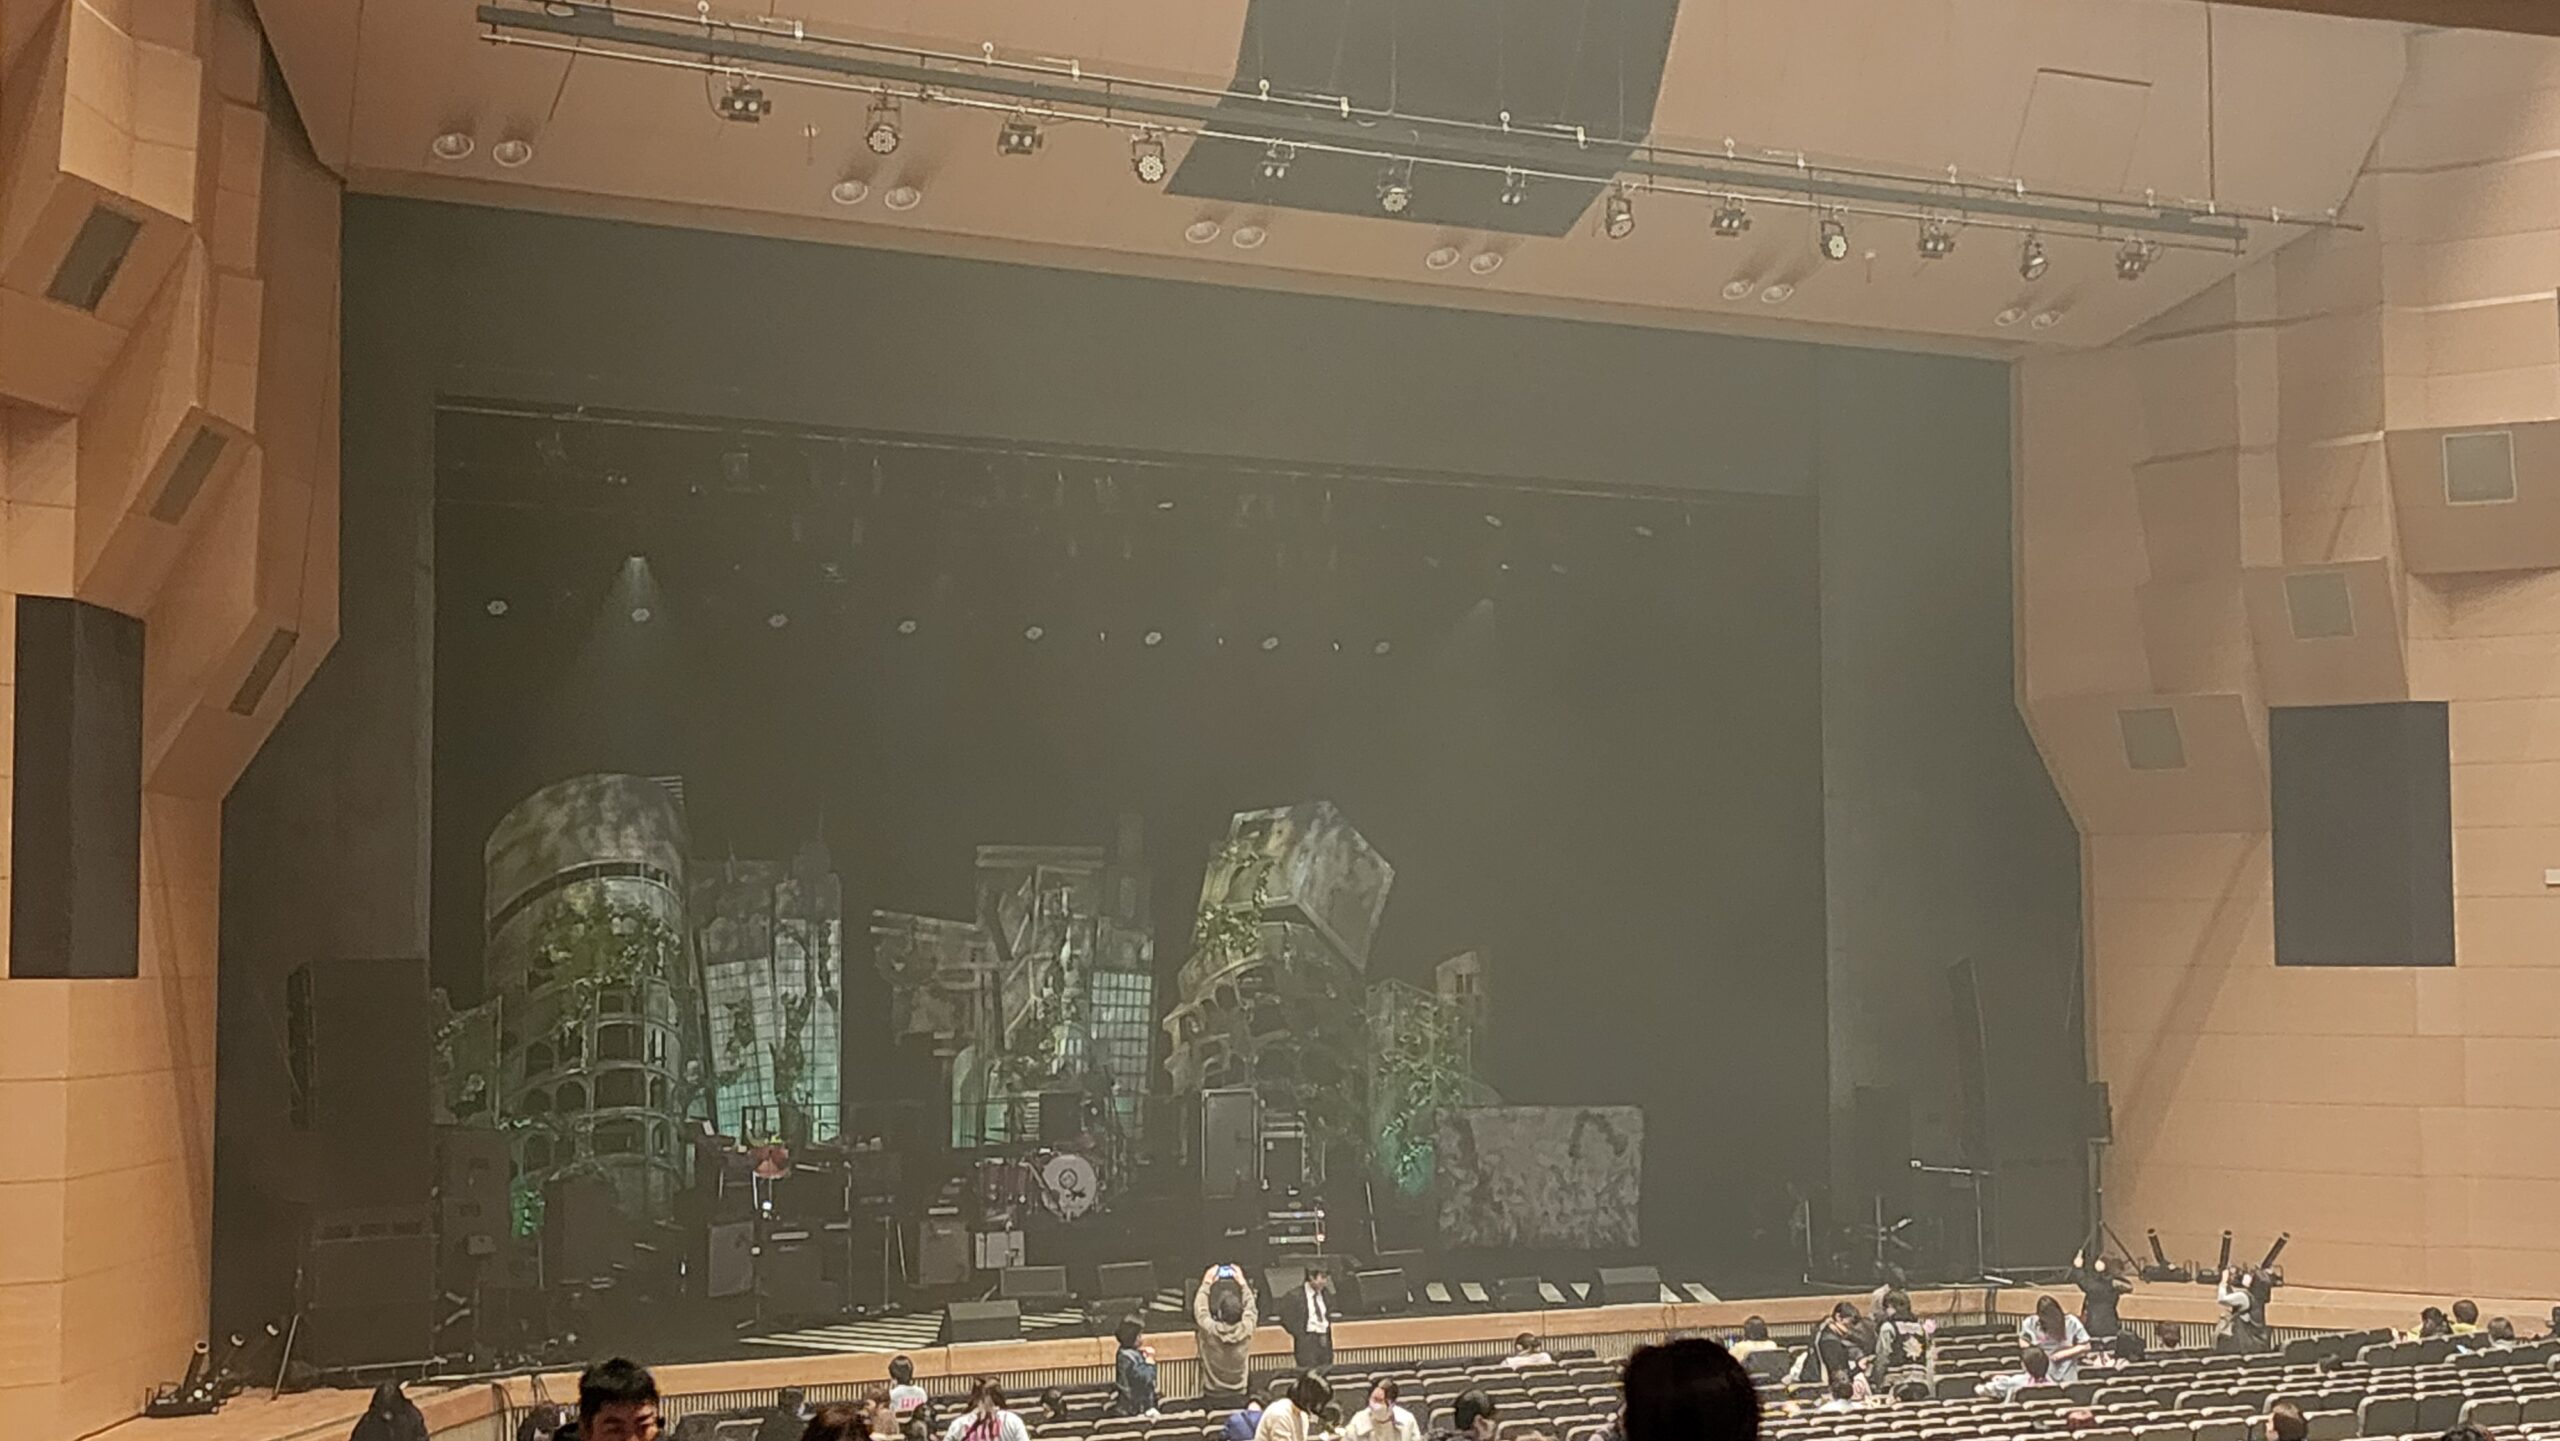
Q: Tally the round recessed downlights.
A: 12